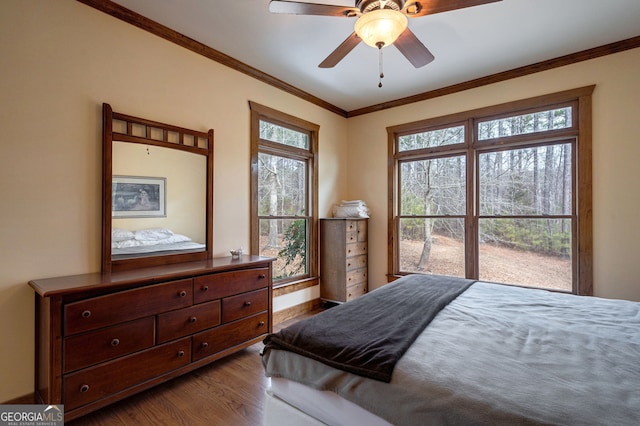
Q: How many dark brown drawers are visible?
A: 7